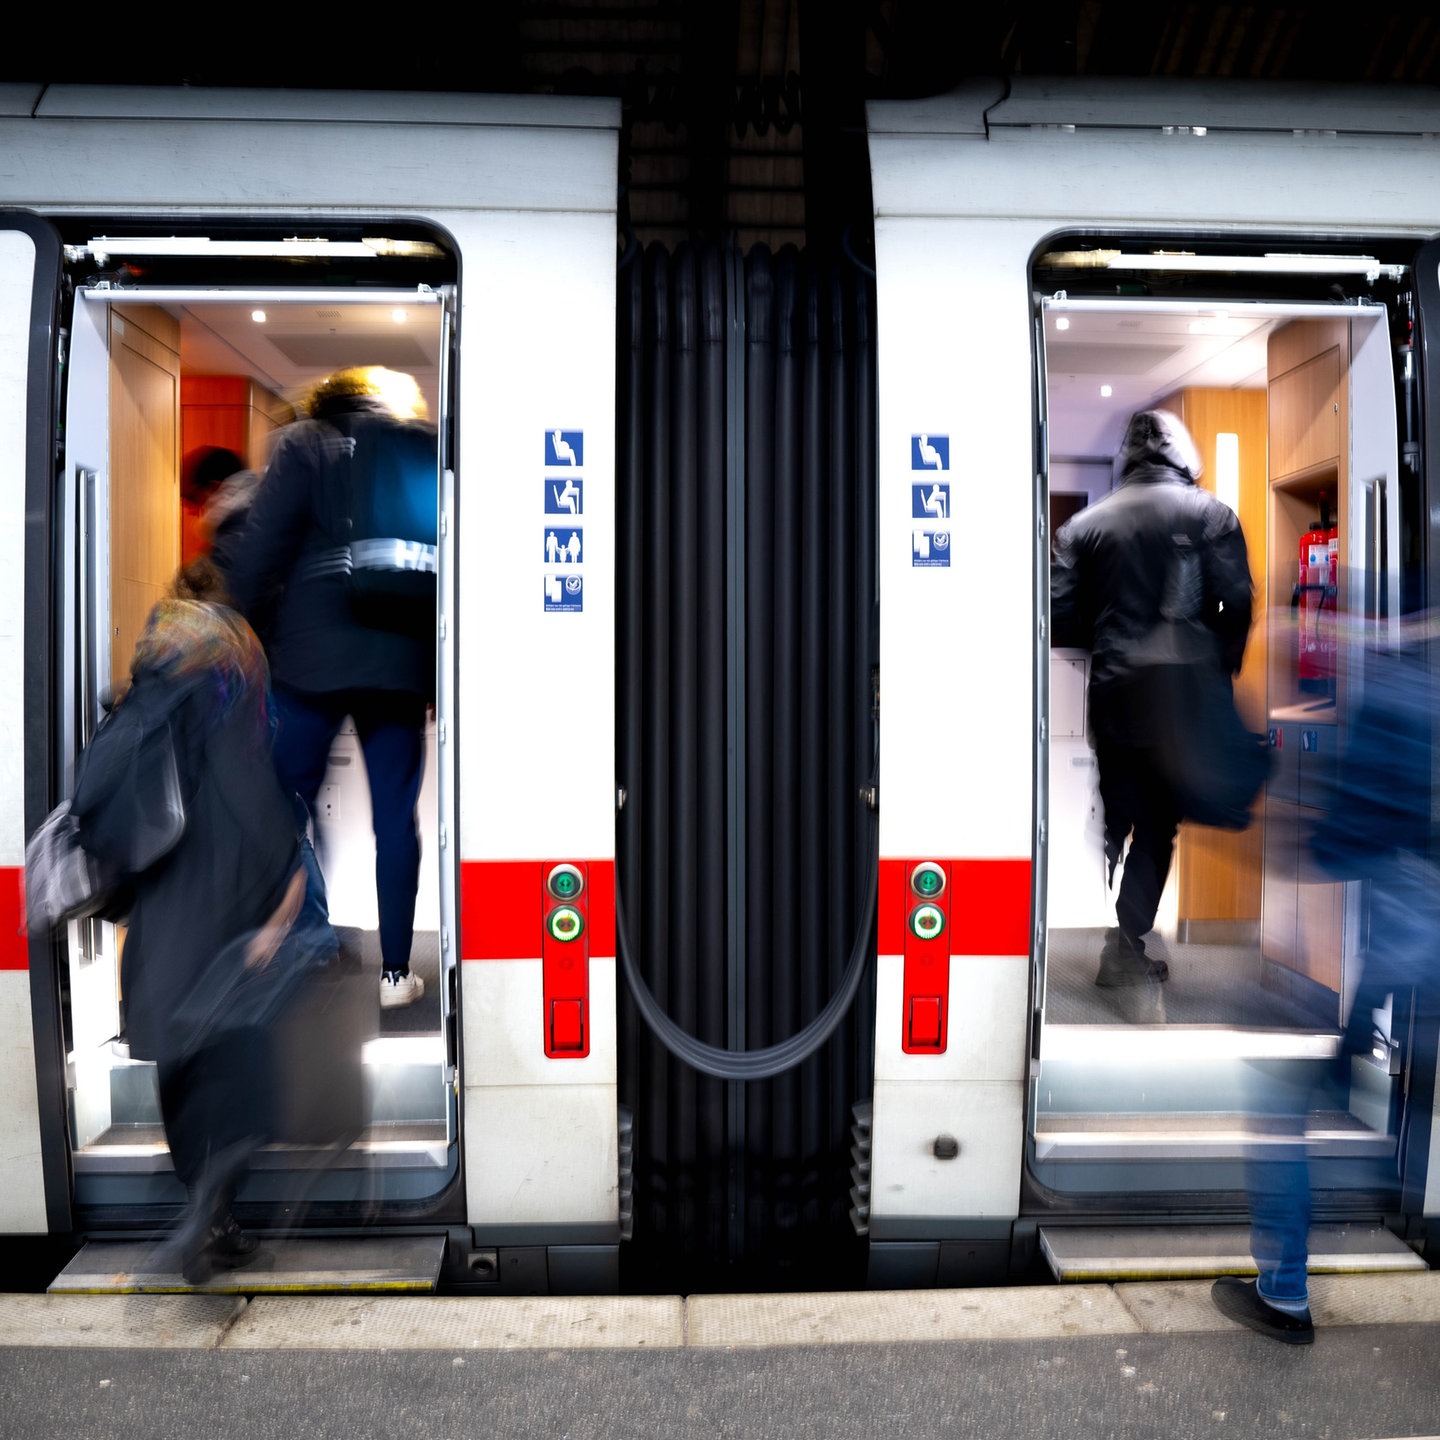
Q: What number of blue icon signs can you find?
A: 7